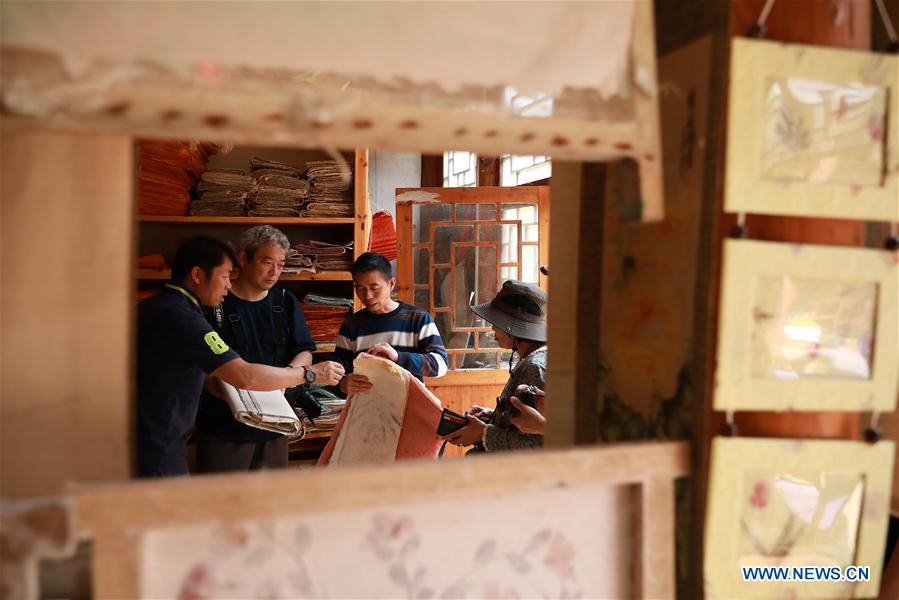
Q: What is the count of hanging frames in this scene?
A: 3